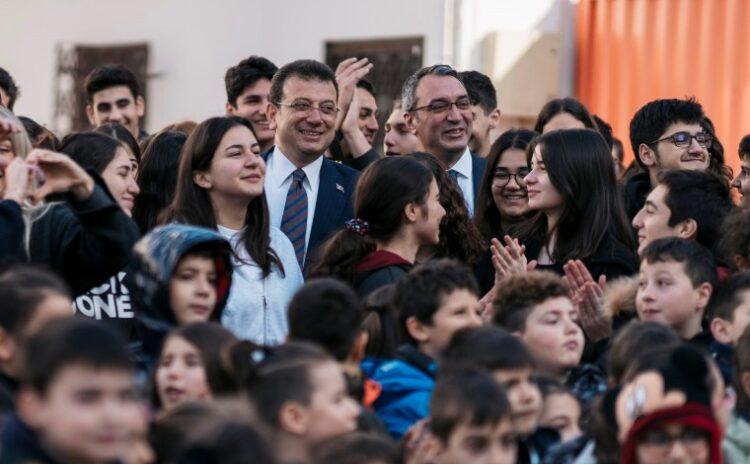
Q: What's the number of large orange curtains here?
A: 1